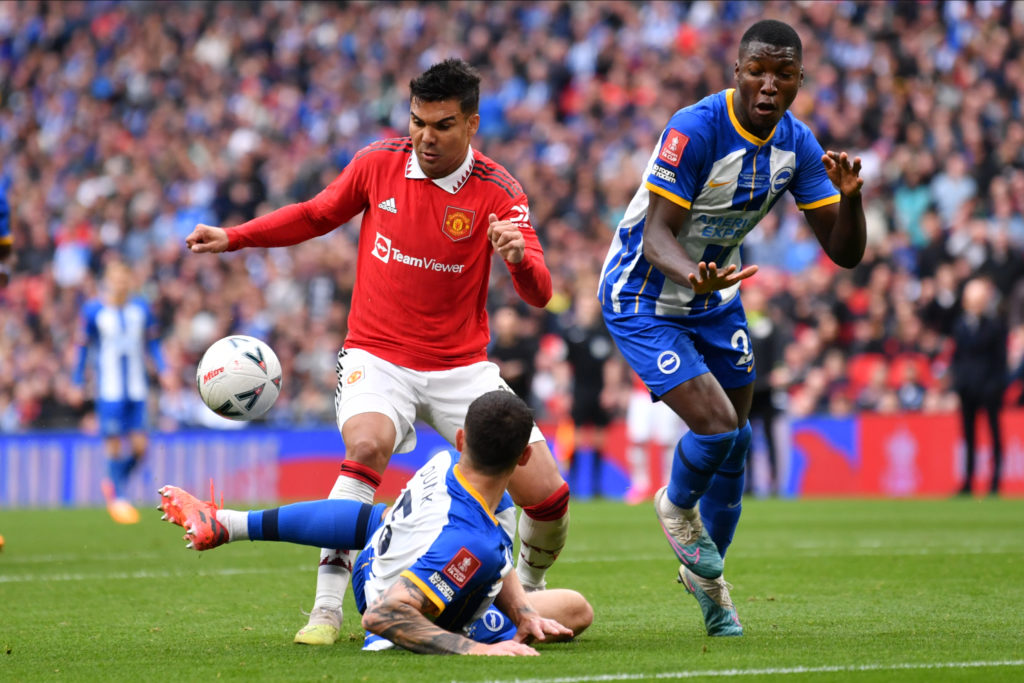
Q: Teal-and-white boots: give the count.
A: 2